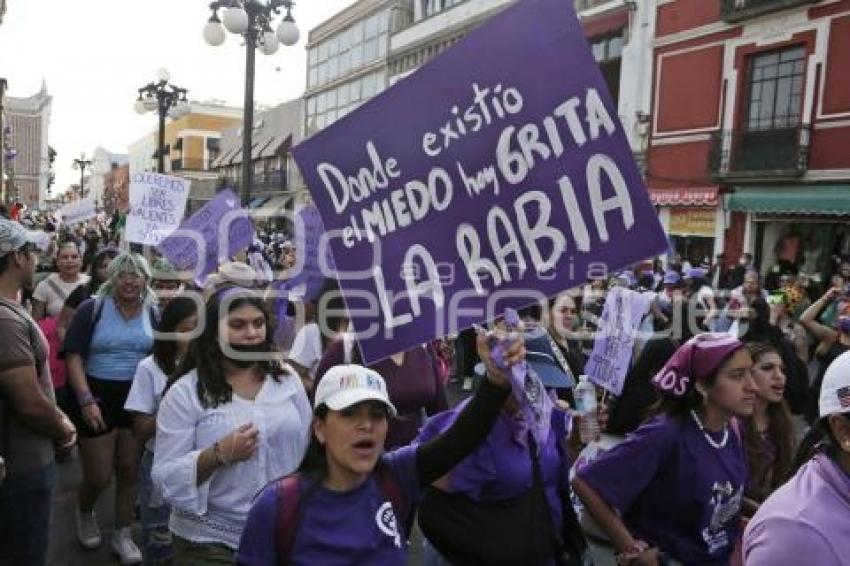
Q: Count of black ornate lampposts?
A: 3